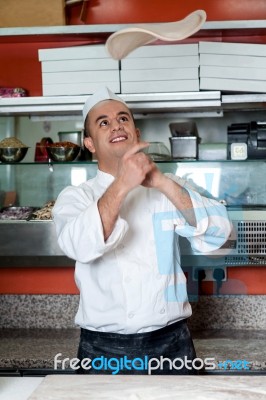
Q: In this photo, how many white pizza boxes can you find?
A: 12